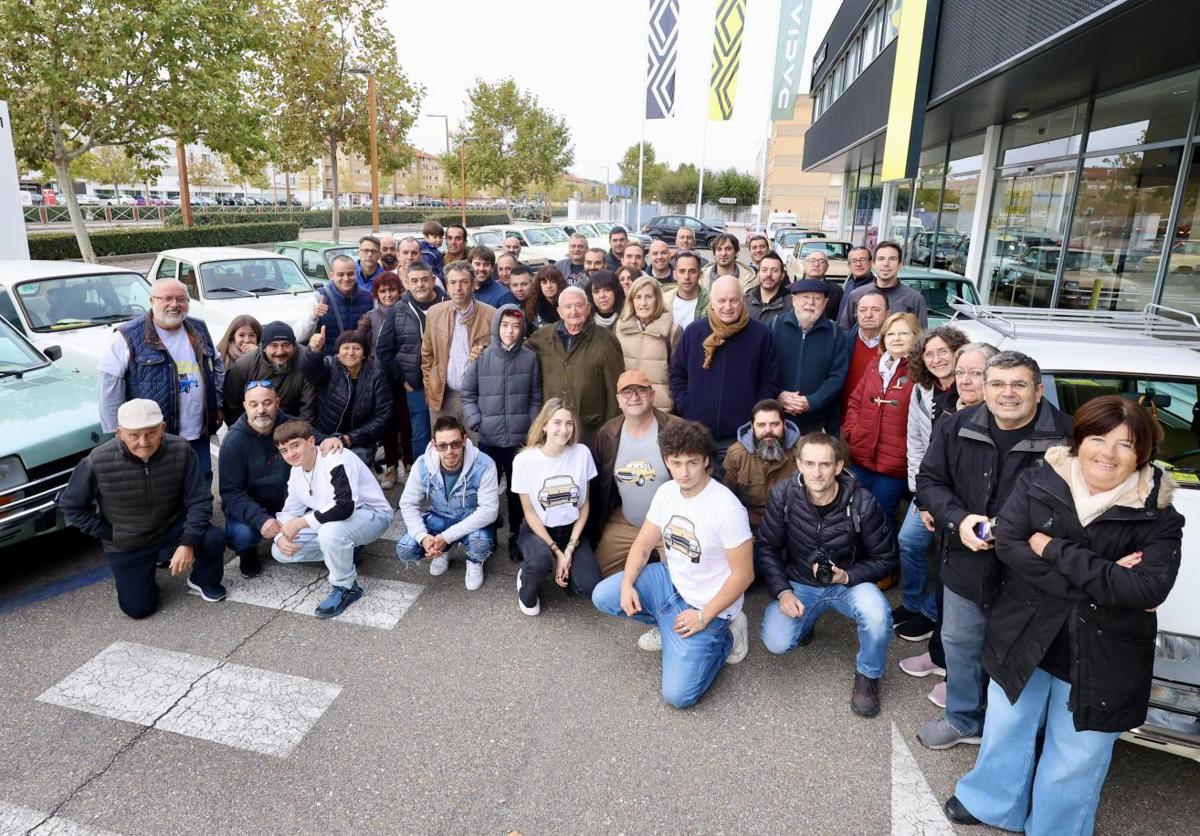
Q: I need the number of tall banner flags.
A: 3